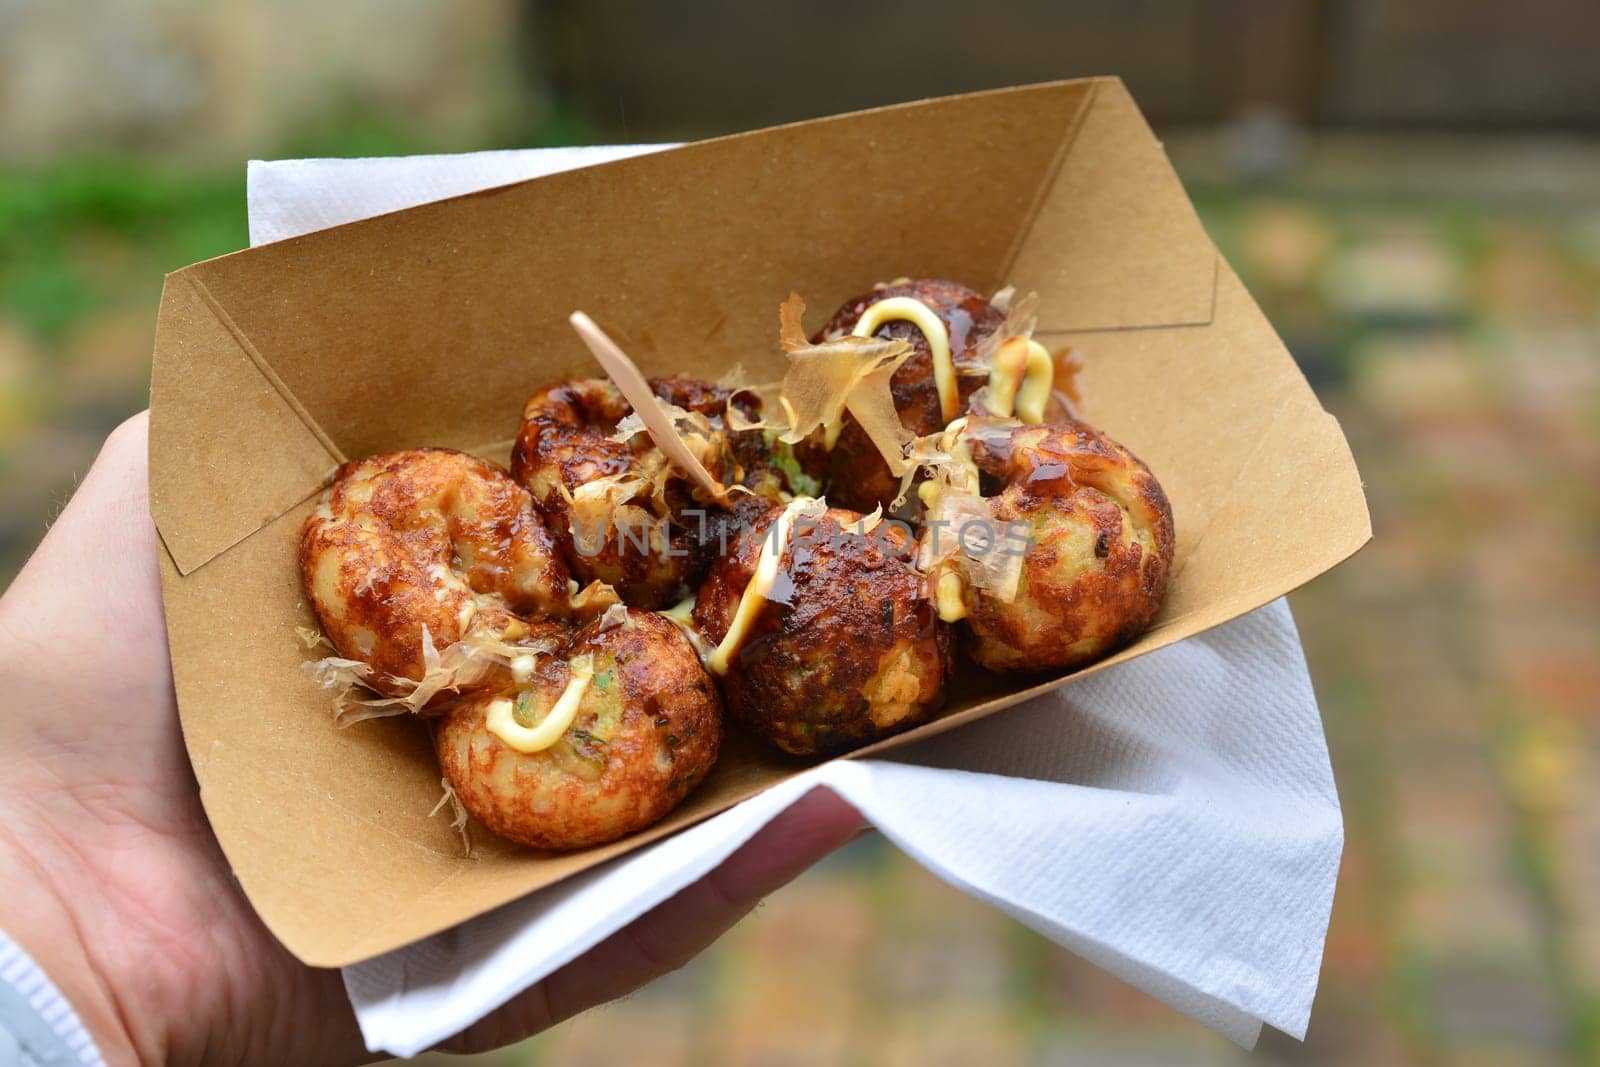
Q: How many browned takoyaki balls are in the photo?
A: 6